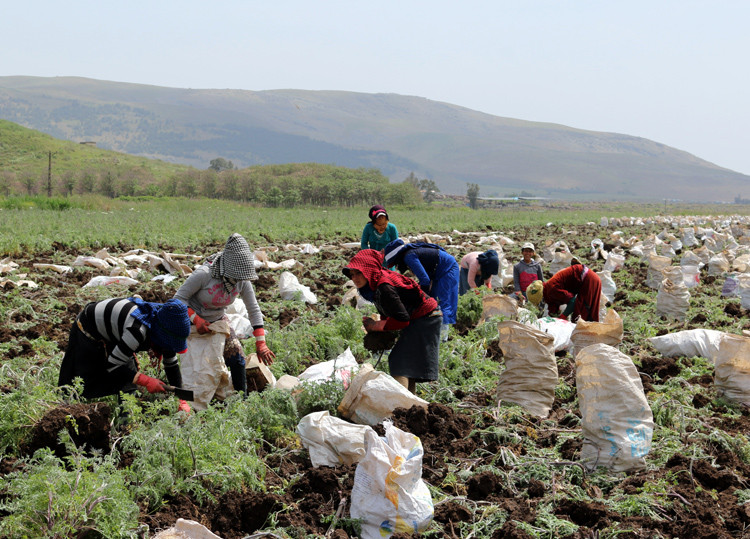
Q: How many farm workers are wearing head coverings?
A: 8